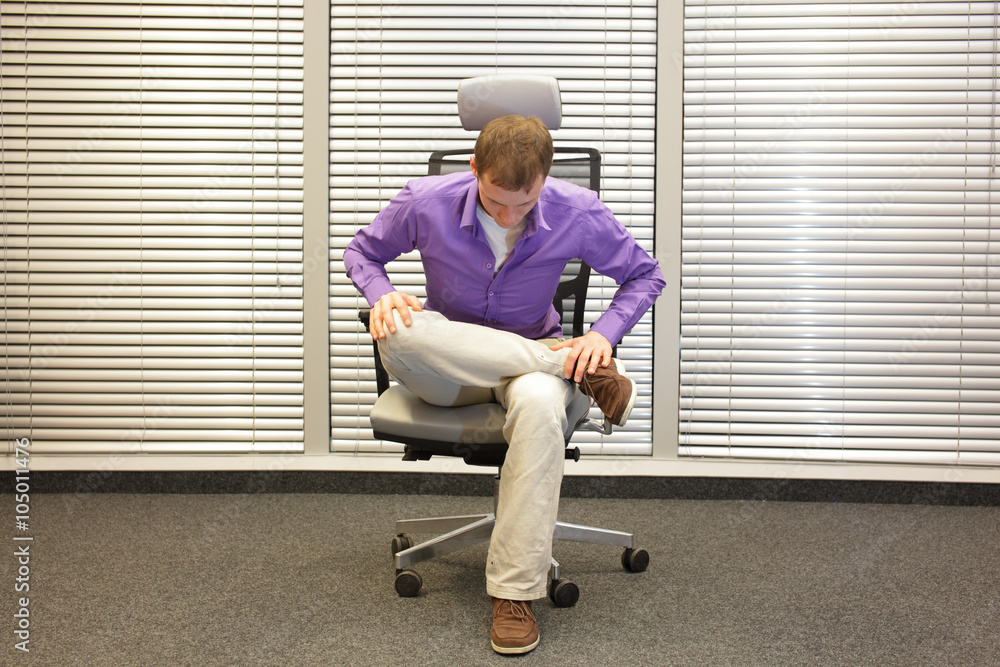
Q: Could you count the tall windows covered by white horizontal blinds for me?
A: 3